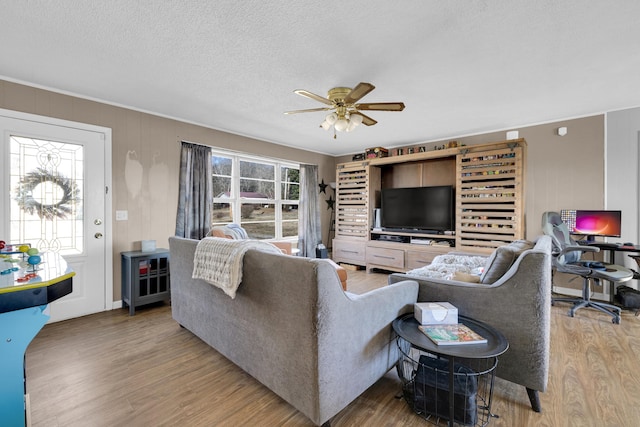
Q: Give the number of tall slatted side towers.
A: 2